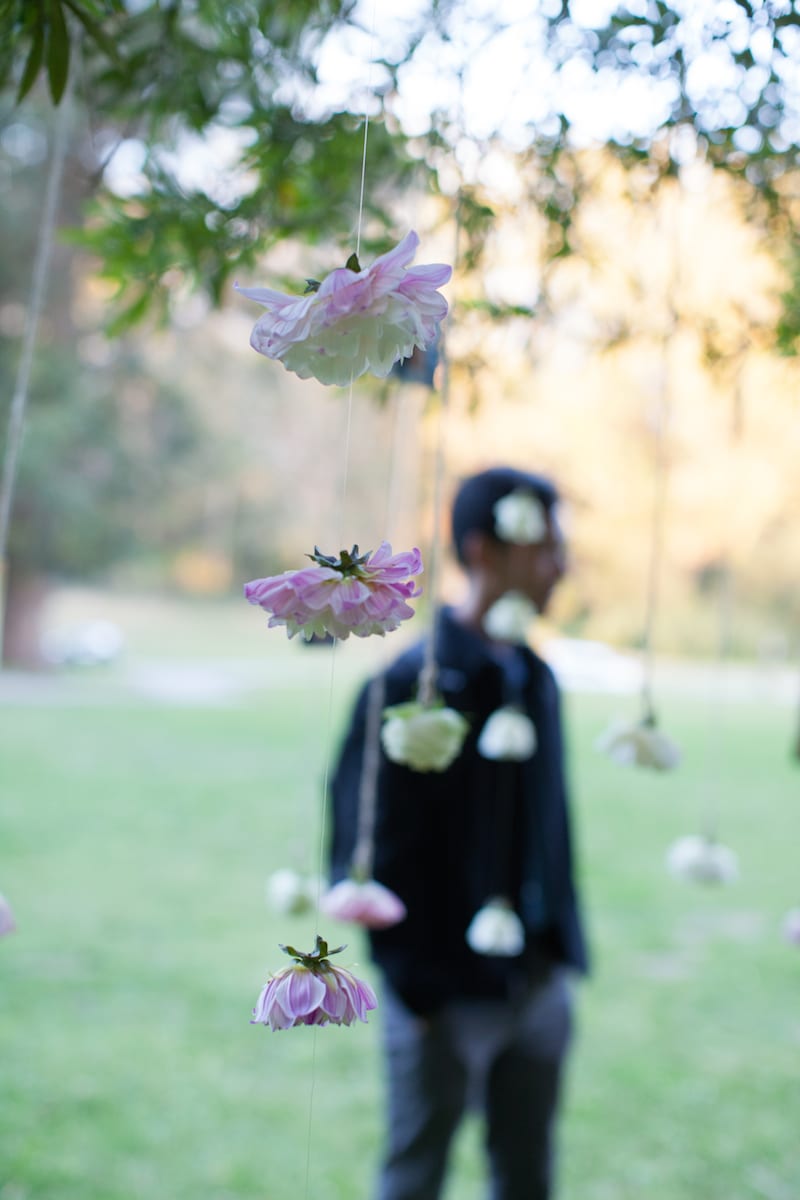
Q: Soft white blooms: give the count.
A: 8